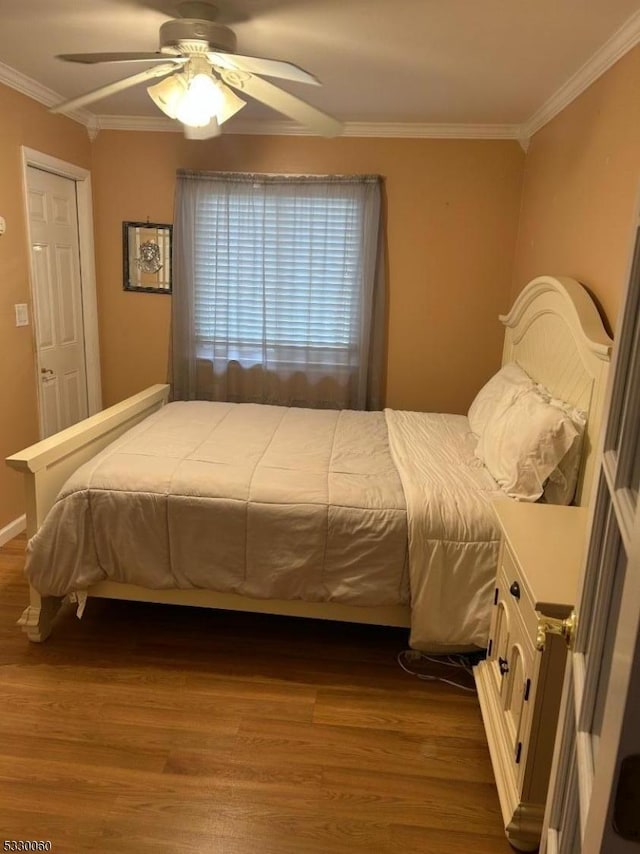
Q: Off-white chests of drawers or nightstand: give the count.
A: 1